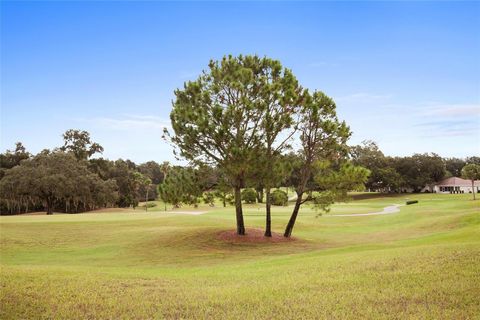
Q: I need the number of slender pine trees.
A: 3